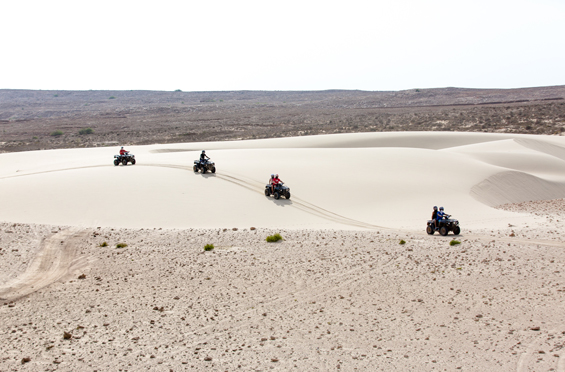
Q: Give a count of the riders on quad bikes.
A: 6